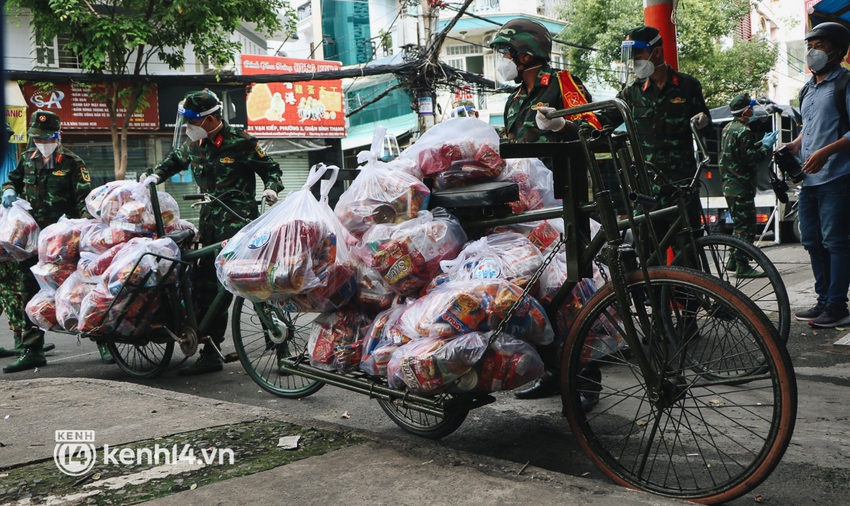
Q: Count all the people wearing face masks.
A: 6